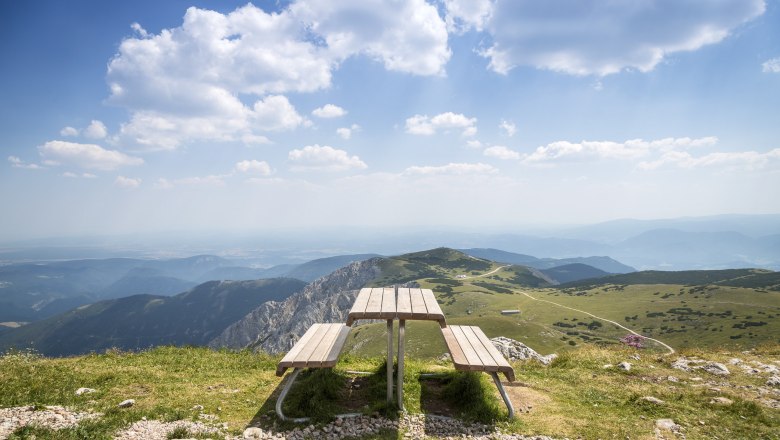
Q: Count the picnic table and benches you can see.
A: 3